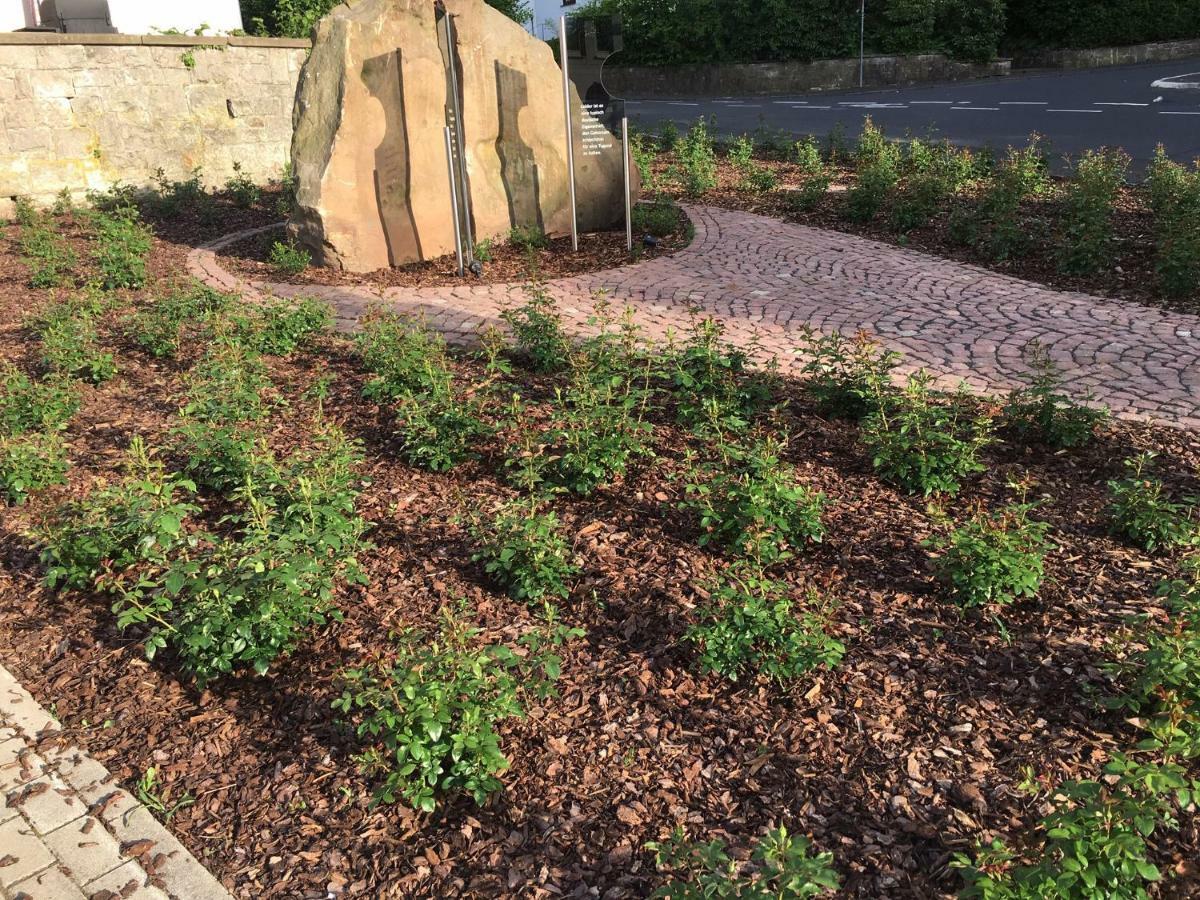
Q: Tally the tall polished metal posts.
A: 4